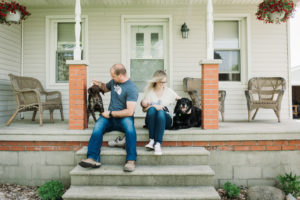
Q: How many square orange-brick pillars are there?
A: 2